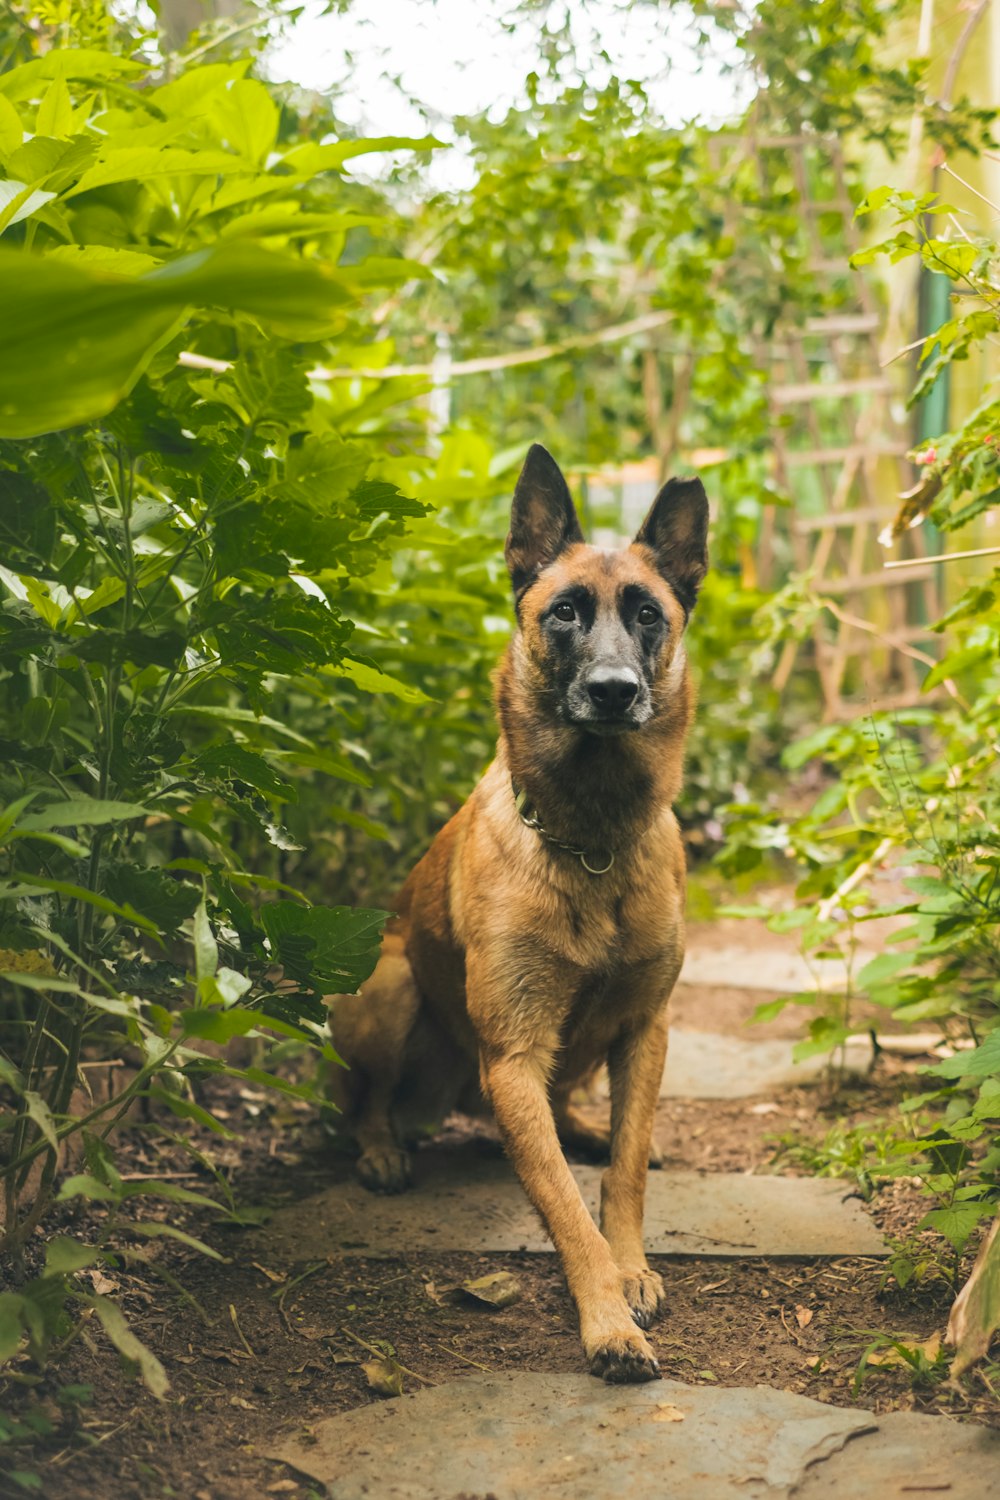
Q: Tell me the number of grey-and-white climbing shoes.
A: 0